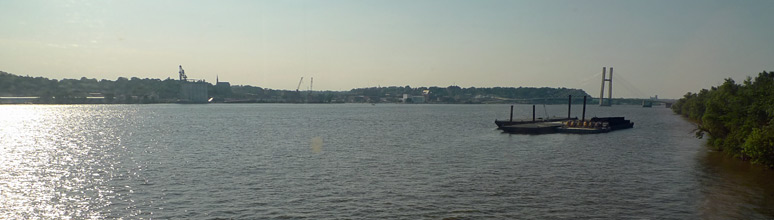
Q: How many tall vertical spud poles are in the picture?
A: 4